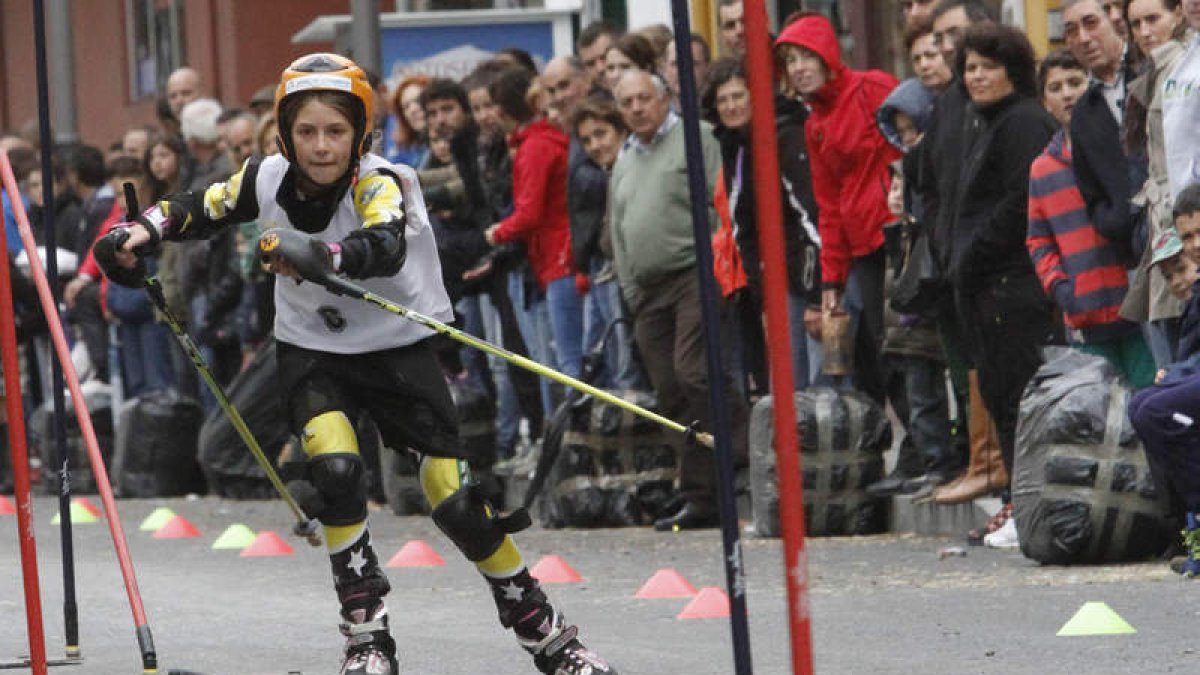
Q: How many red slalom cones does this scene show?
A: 8